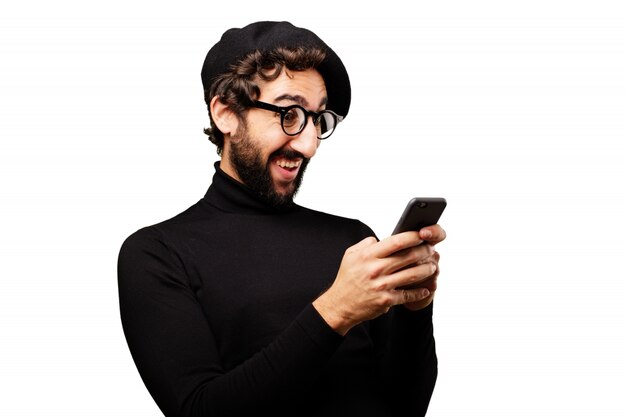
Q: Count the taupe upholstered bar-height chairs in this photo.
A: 0